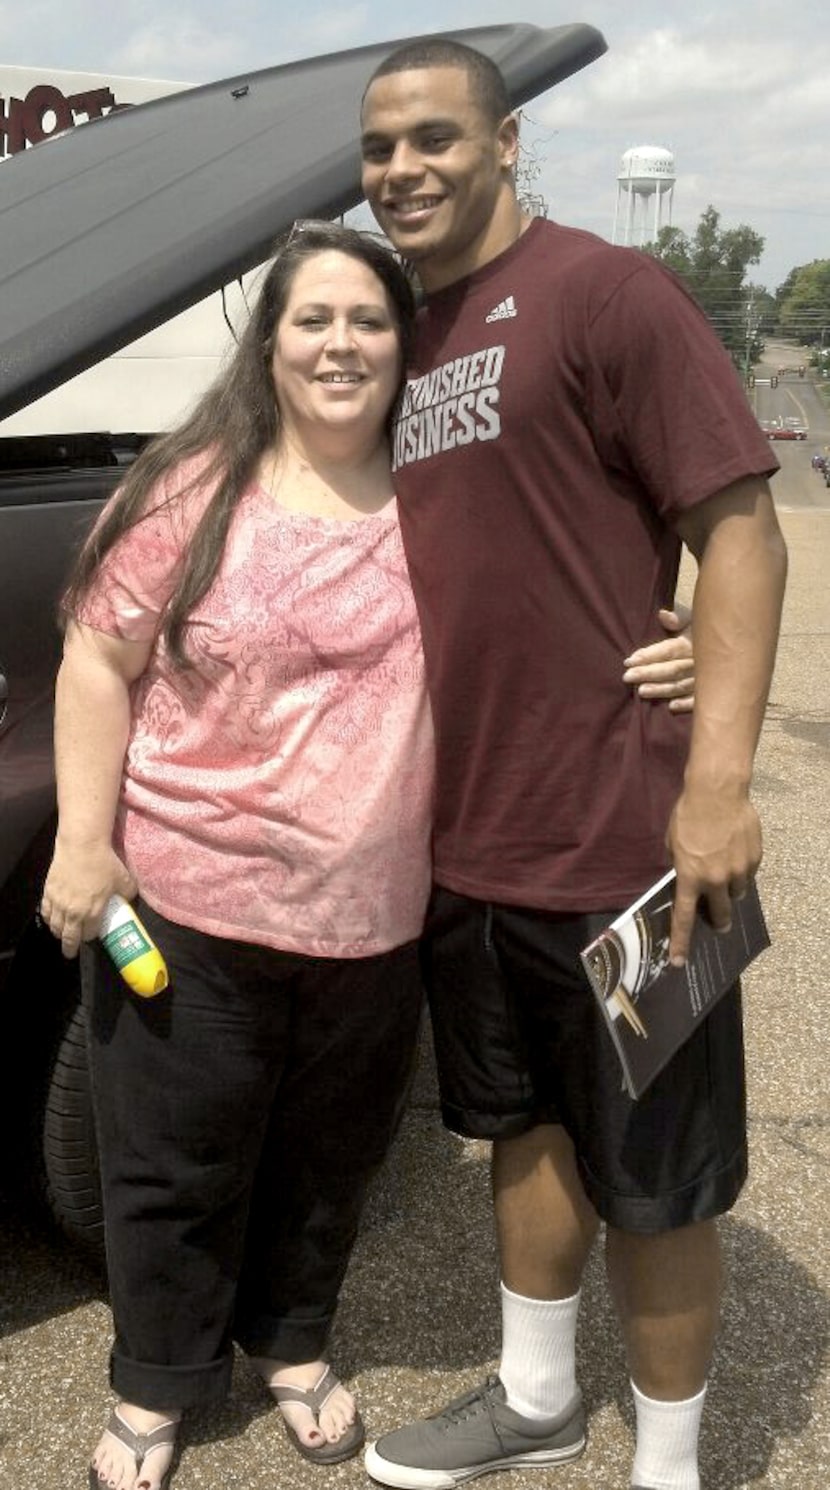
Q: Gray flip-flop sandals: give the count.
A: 2